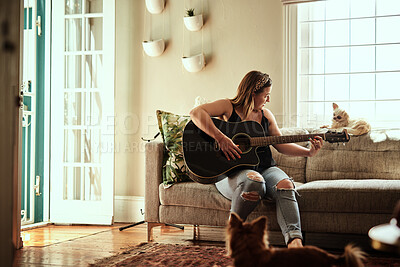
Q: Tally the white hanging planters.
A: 4